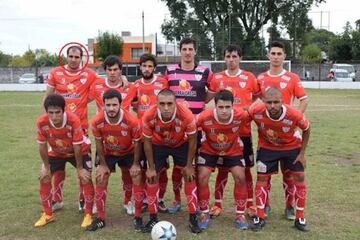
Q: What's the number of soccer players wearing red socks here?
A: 11